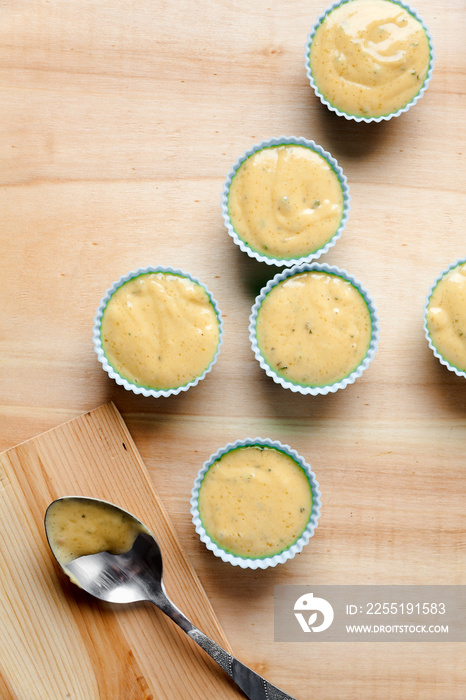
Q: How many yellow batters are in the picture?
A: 6